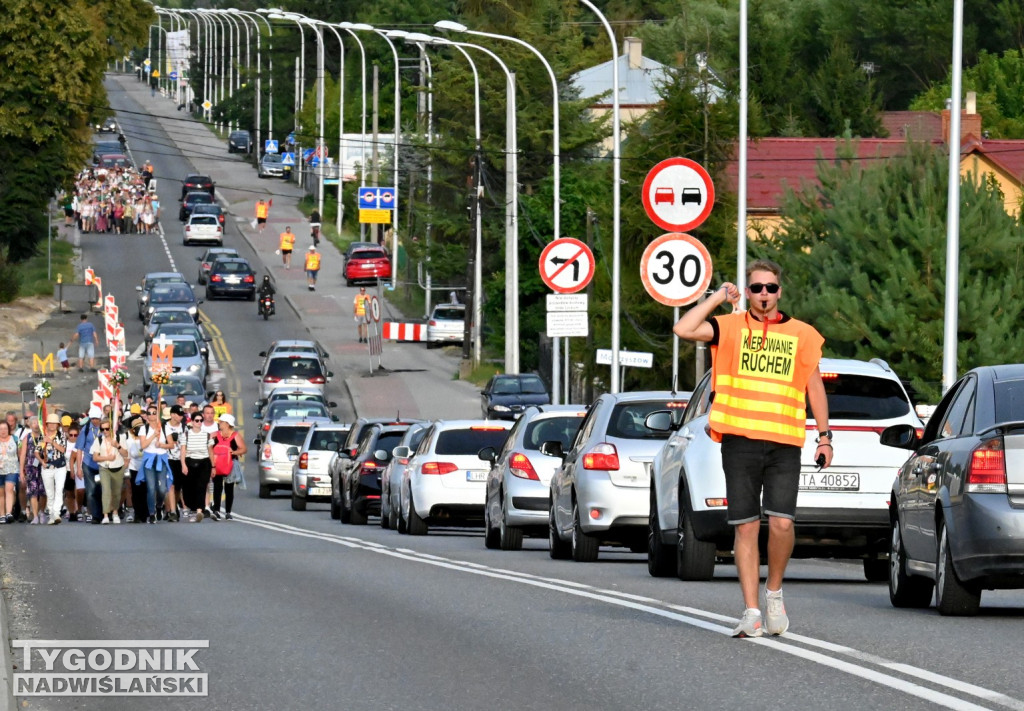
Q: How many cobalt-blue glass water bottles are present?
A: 0